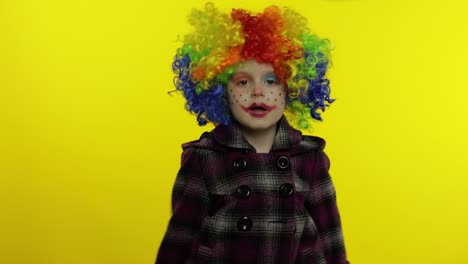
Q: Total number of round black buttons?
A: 5